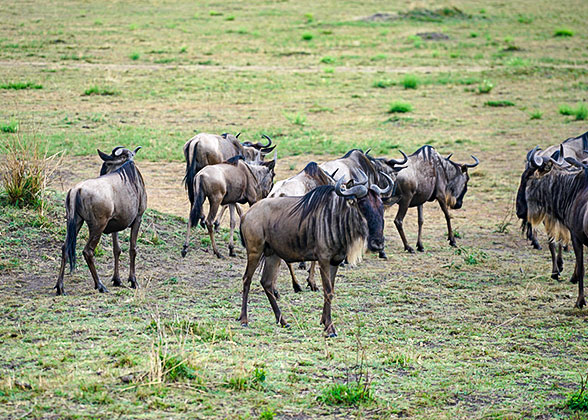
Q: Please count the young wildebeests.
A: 1